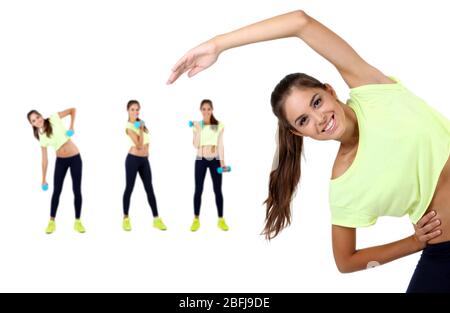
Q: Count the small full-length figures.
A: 3